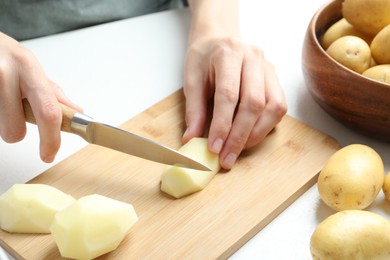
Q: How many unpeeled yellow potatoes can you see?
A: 8